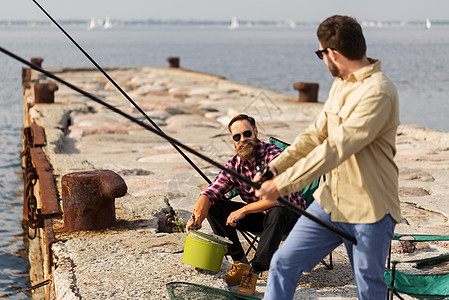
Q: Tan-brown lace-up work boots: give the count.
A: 2